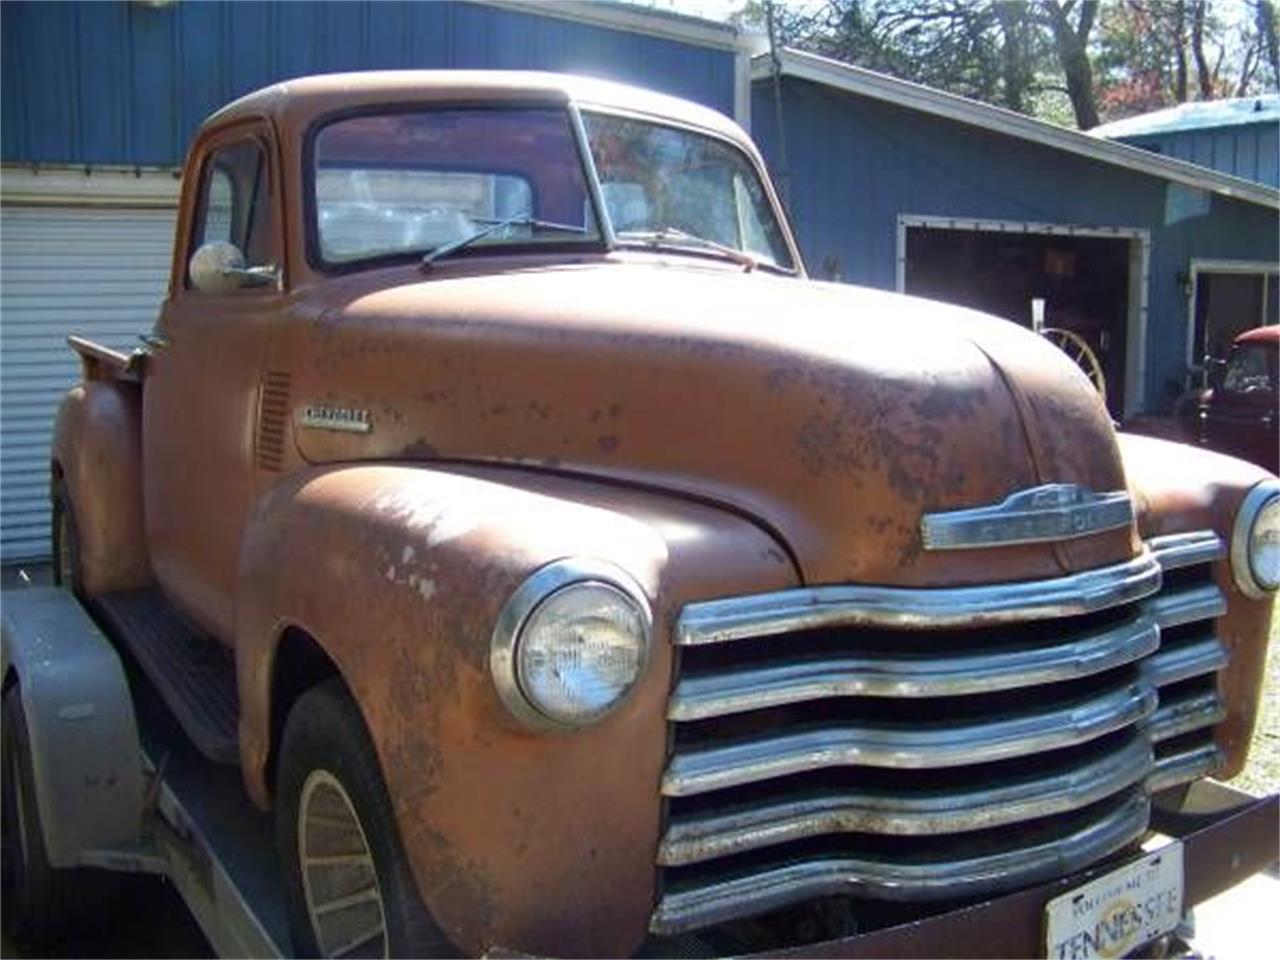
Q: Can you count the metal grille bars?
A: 5